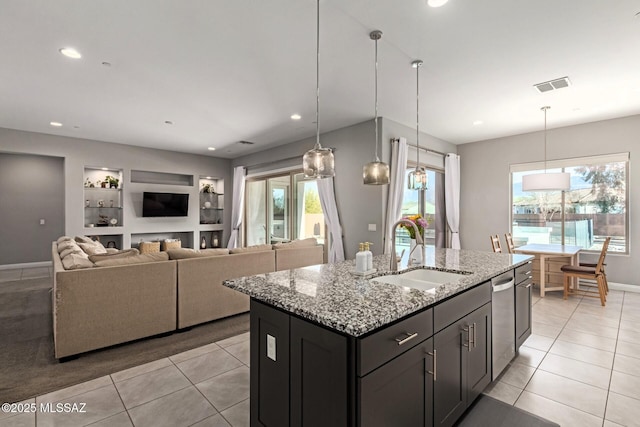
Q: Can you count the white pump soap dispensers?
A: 2